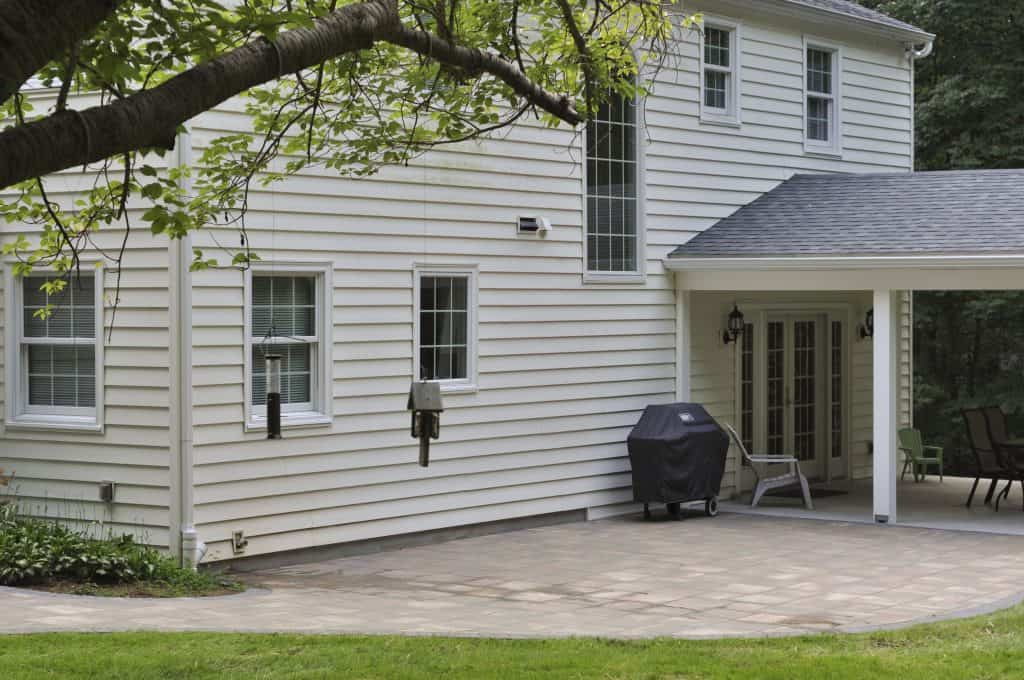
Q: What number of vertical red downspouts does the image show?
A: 0